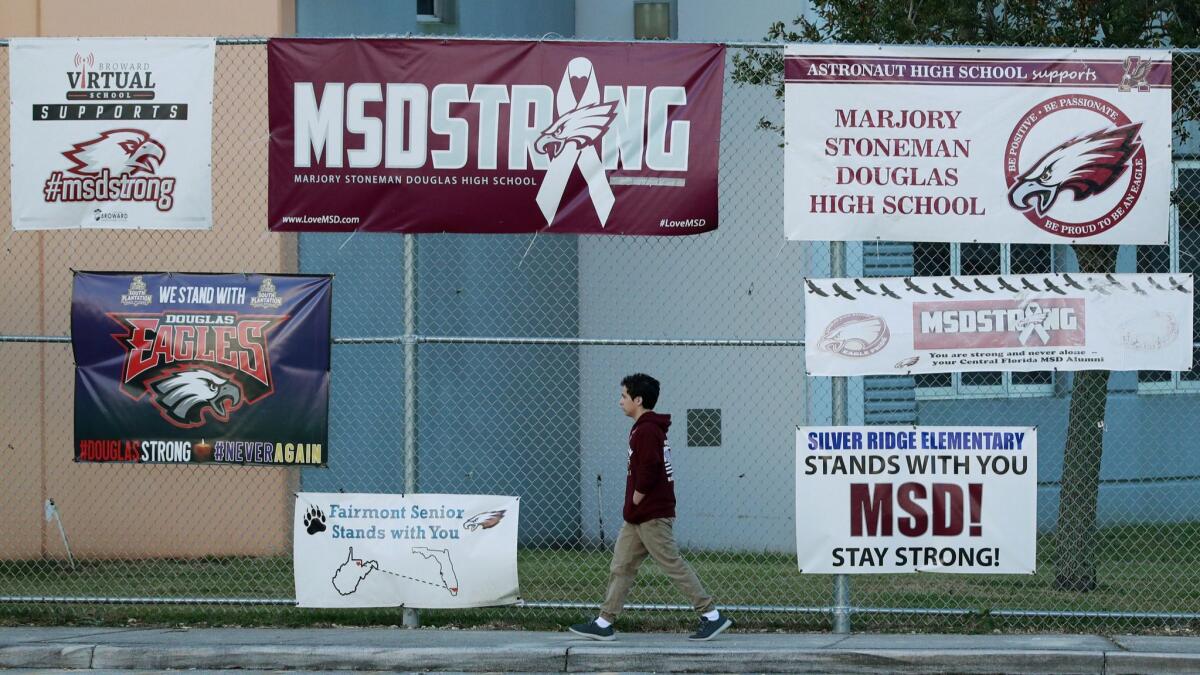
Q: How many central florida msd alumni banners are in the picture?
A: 1